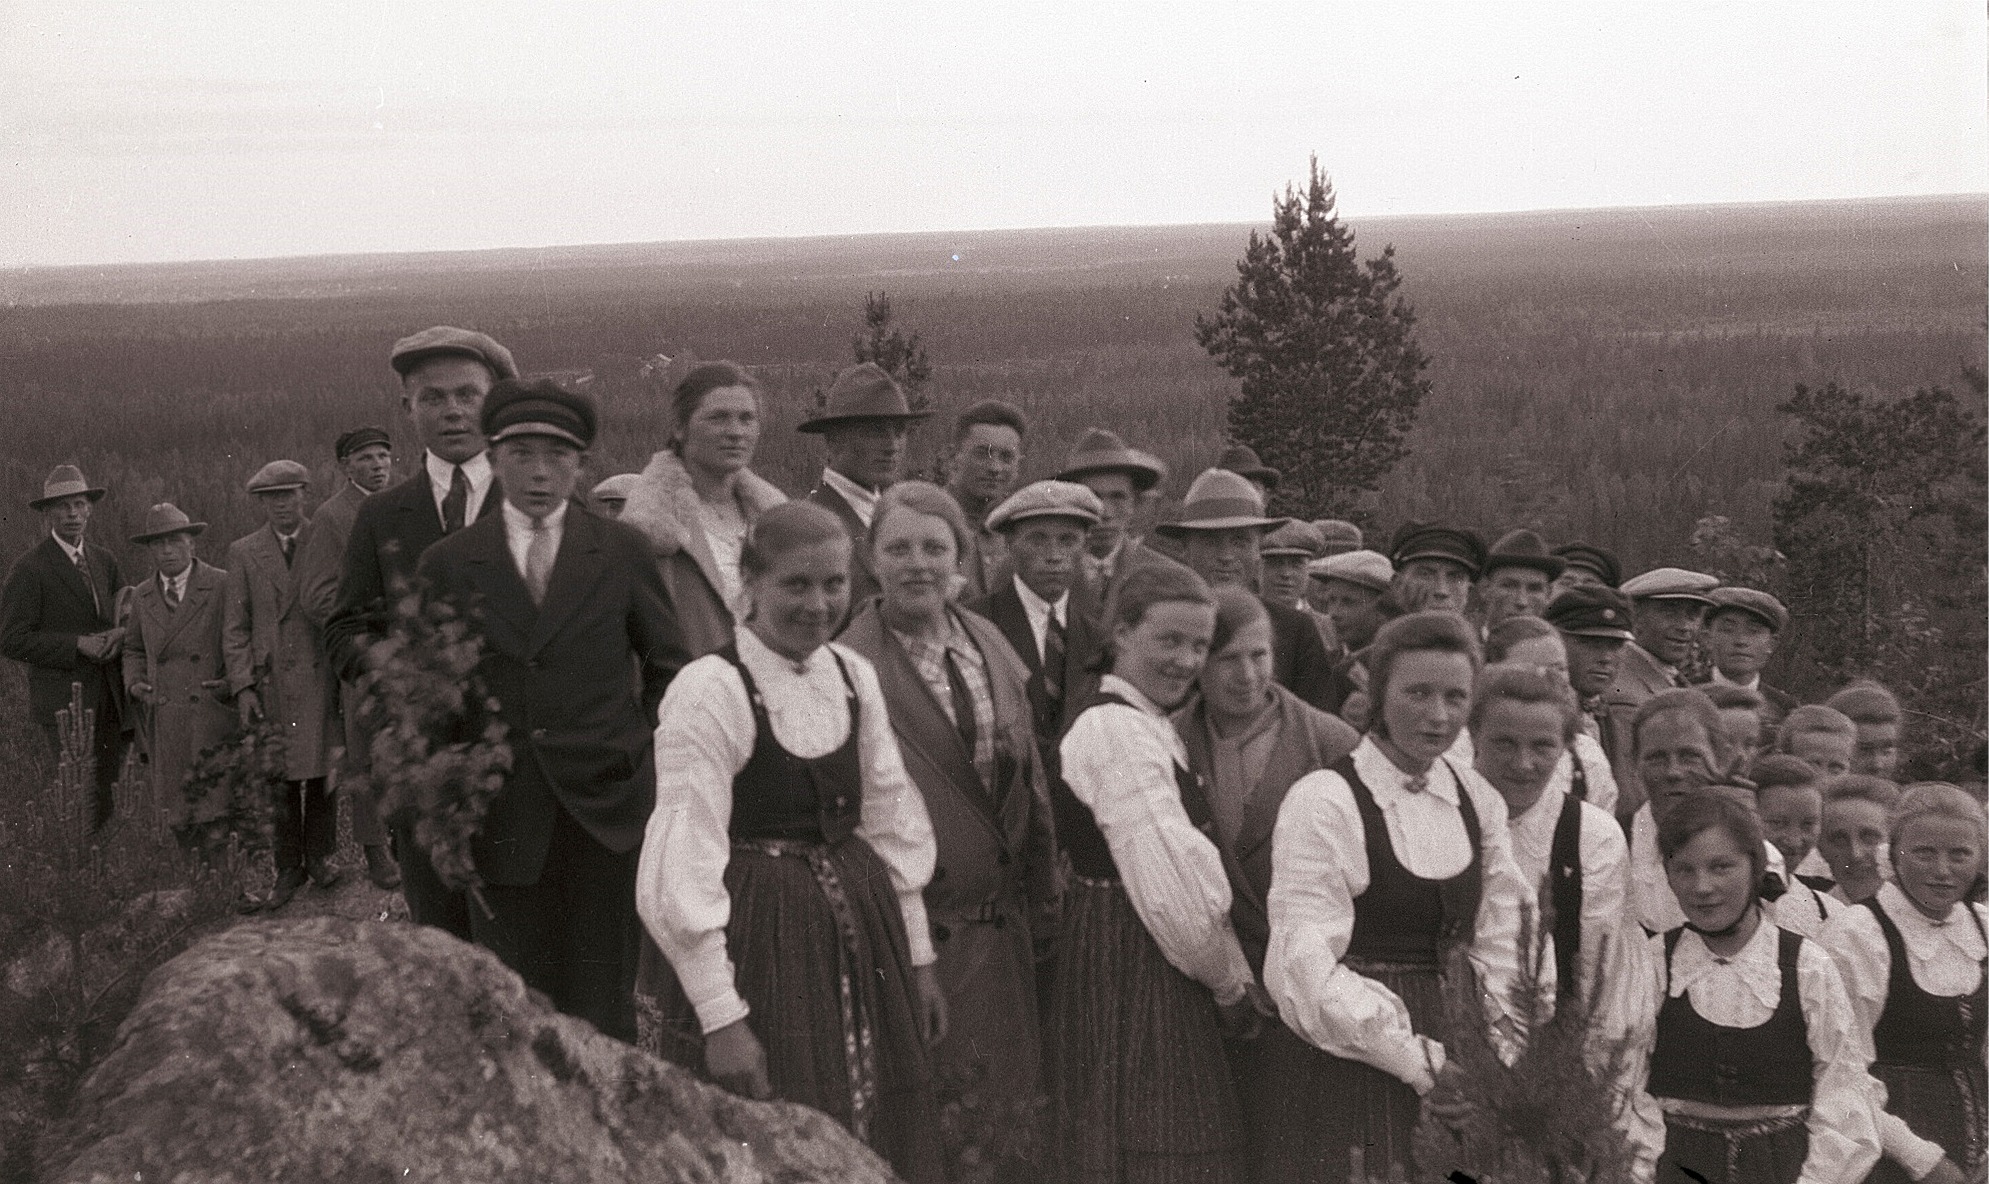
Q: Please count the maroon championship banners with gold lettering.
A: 0